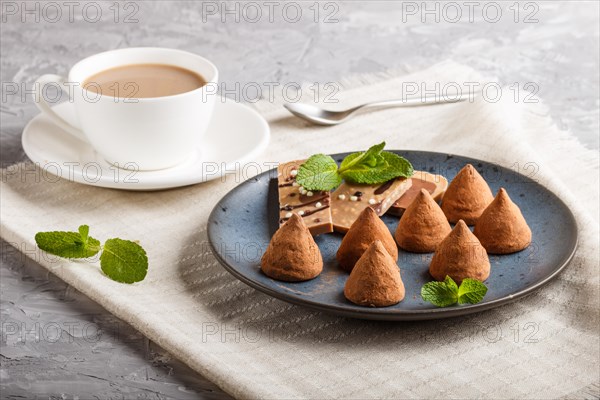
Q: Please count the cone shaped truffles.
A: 7